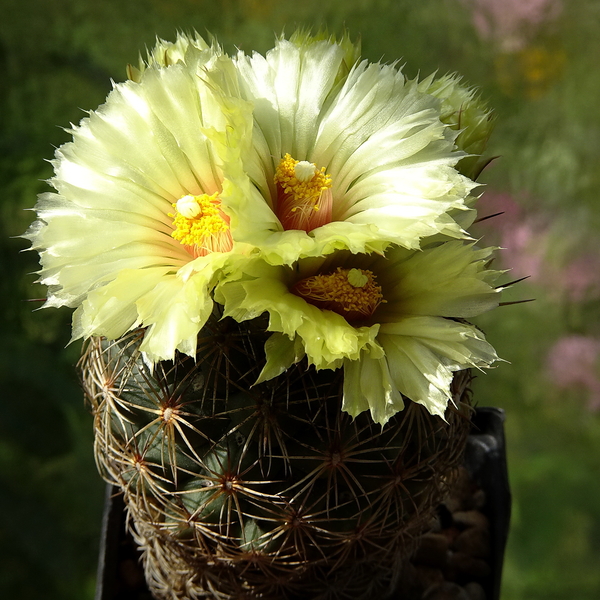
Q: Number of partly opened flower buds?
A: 3